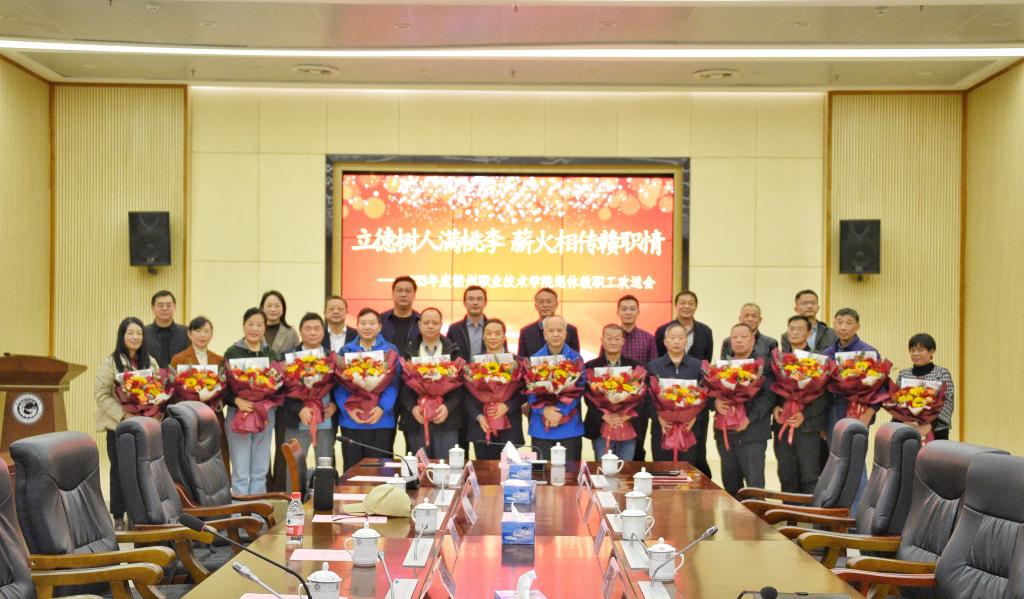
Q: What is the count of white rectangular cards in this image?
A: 14